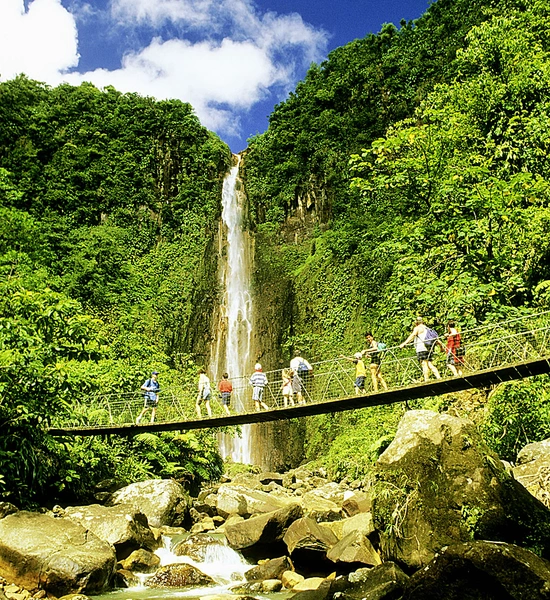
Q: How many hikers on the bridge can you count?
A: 10